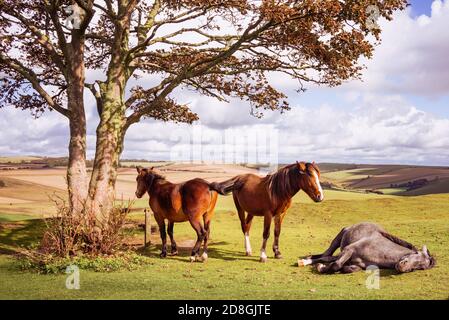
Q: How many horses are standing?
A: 2